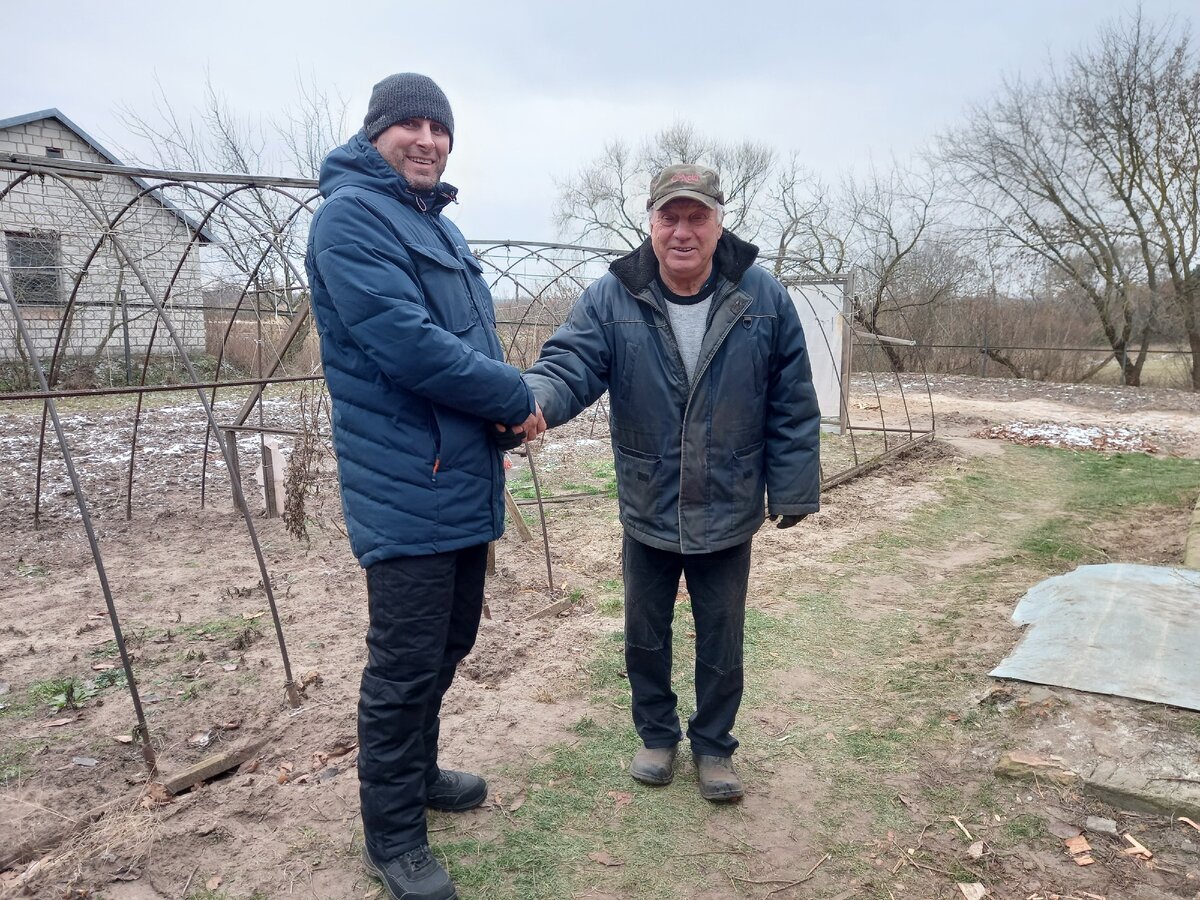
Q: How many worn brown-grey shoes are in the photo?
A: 2